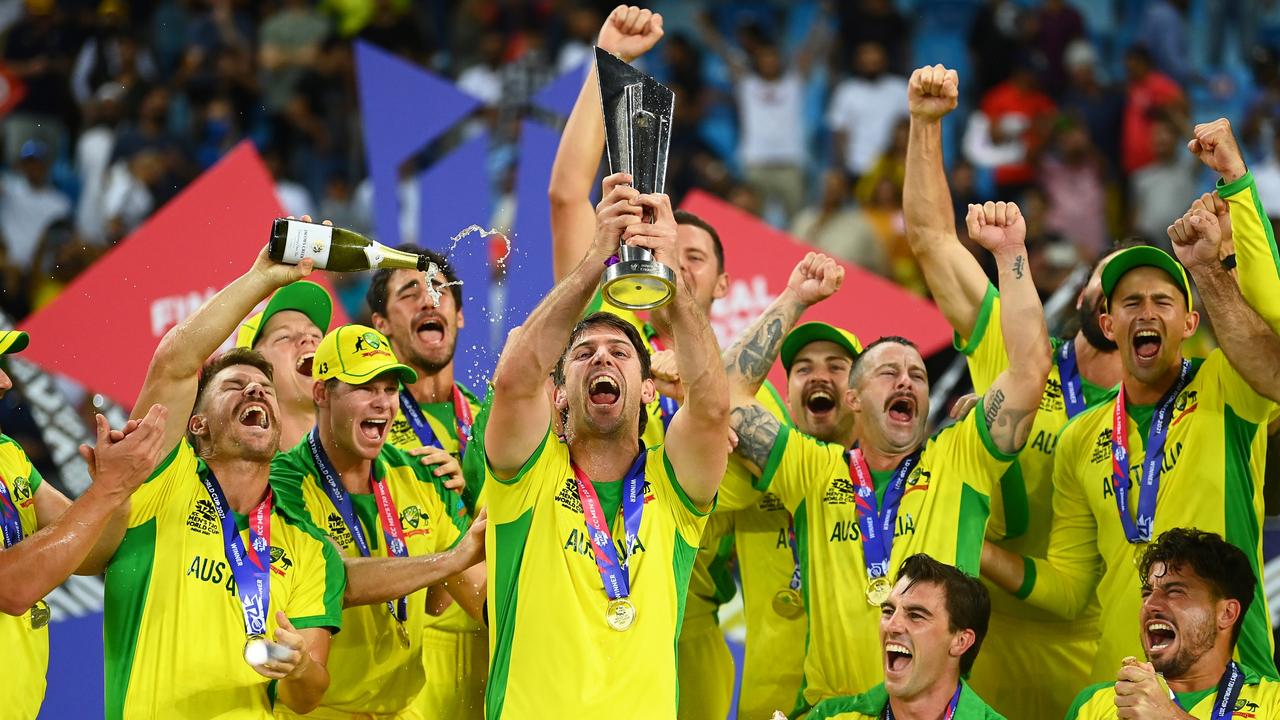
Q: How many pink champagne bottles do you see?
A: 0